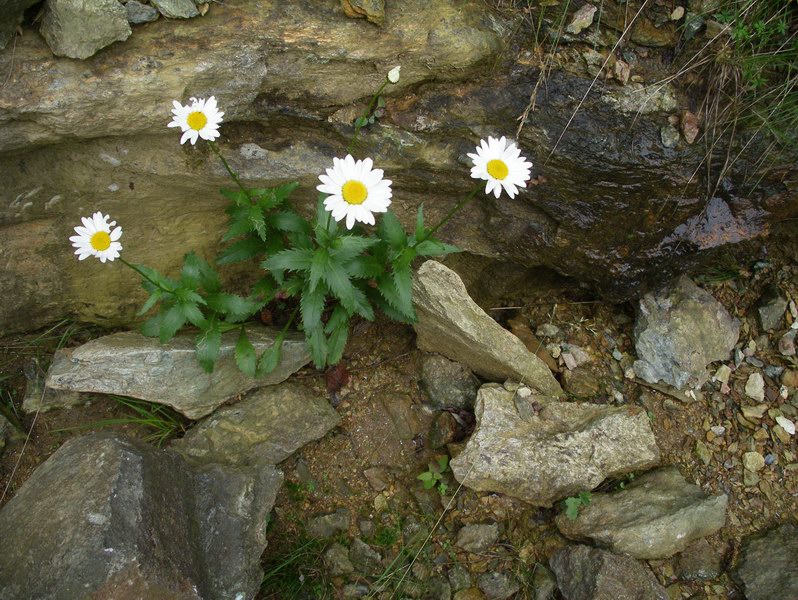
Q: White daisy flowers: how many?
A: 4